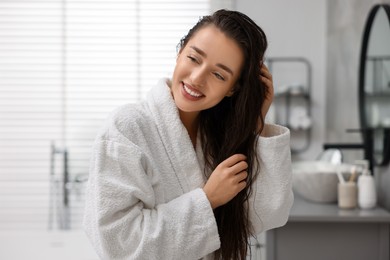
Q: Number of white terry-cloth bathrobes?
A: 1